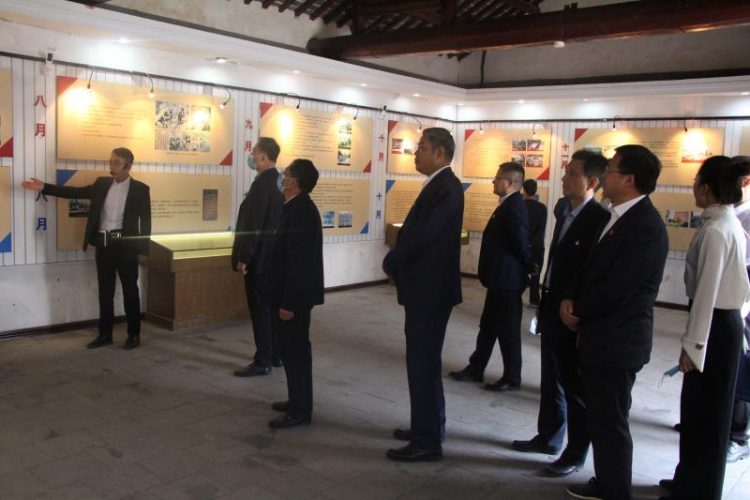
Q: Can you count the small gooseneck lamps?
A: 11